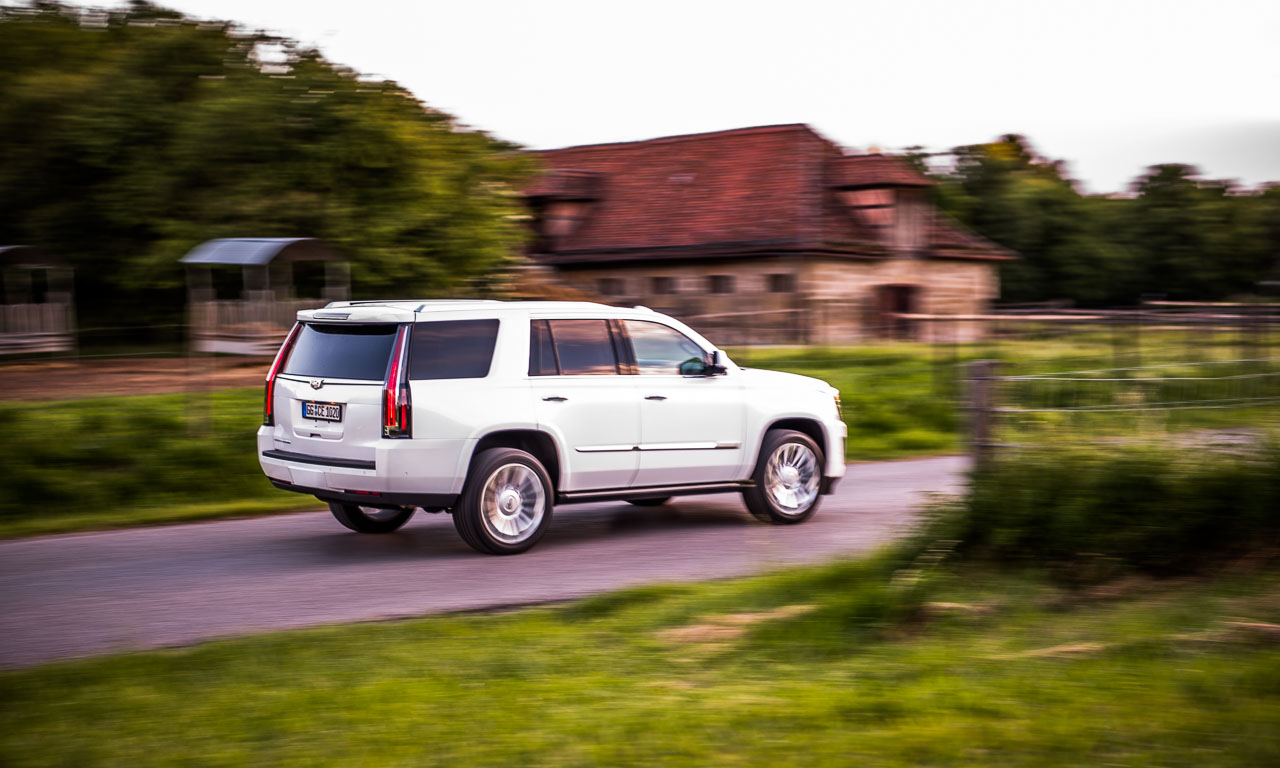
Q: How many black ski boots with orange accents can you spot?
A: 0